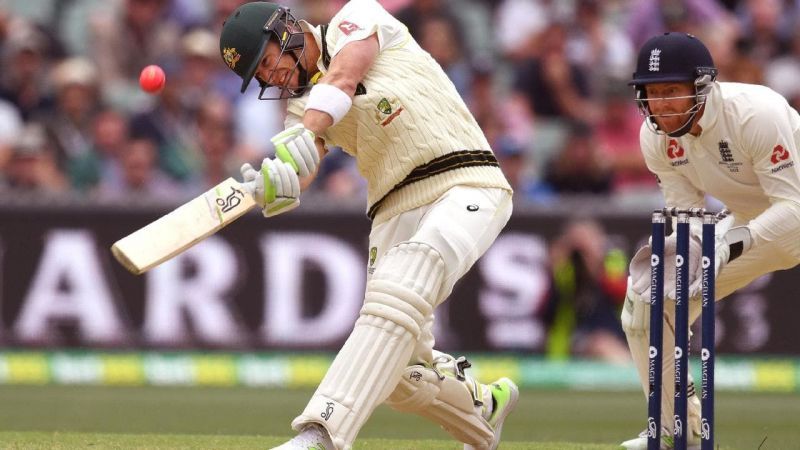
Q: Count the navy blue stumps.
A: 3